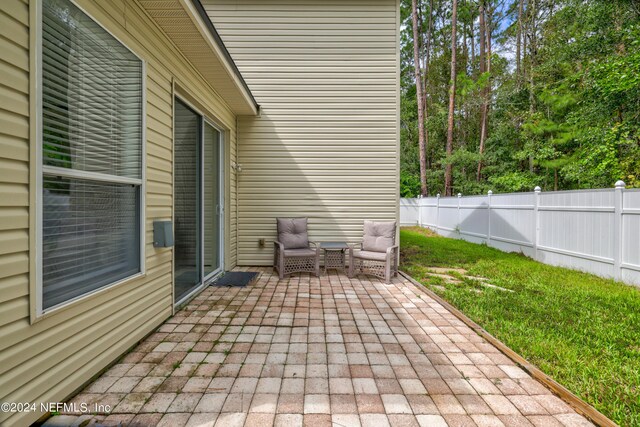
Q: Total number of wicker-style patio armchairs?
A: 2